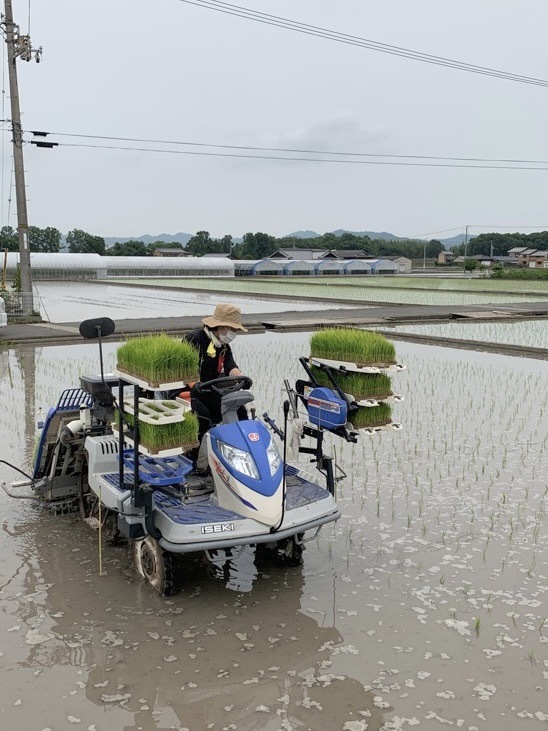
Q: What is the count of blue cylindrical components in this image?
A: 1